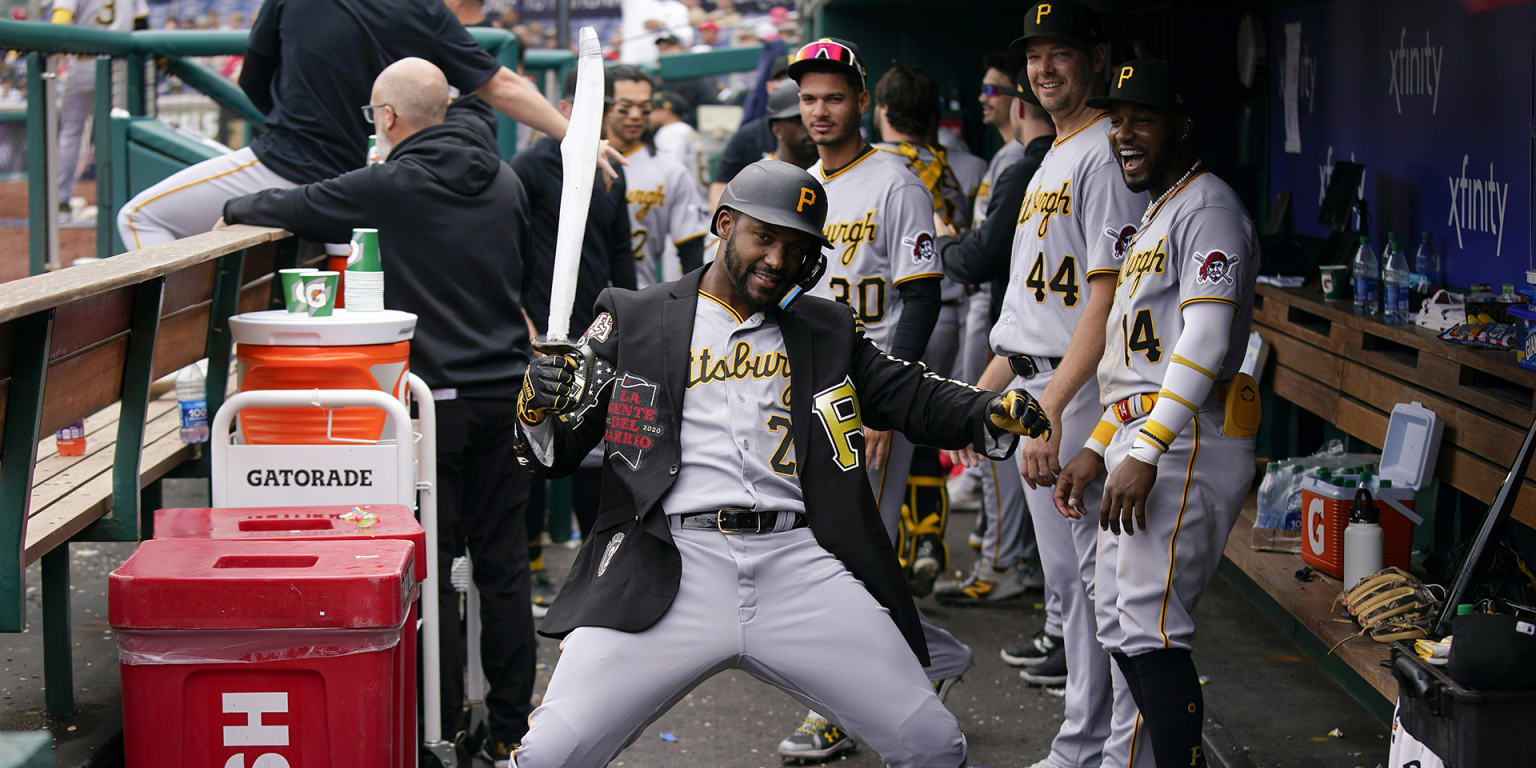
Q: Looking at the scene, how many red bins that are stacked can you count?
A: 2